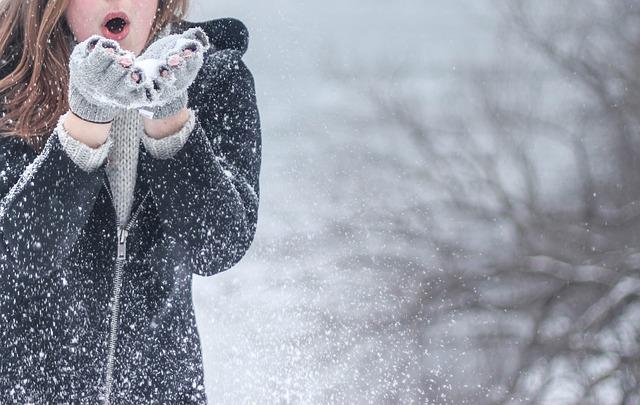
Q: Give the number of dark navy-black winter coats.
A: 1